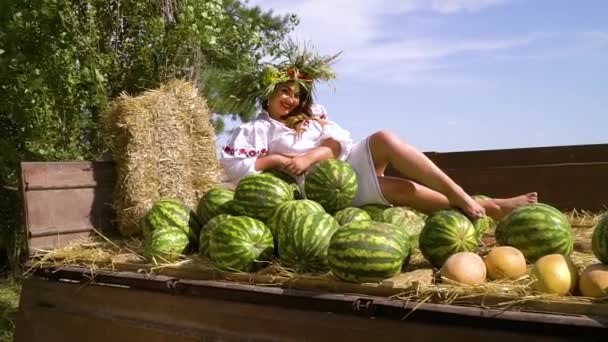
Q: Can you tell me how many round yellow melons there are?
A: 4